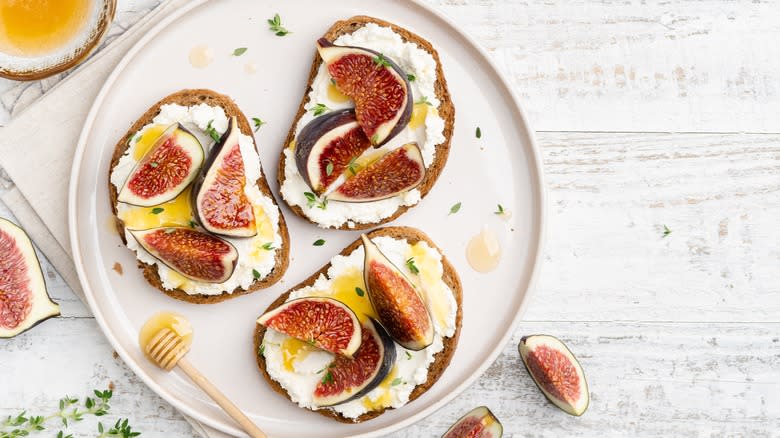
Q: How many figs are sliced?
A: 12